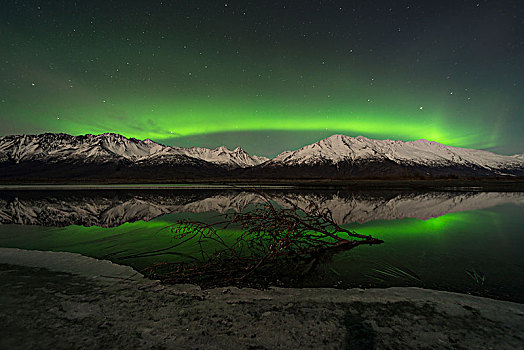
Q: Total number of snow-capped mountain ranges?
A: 2